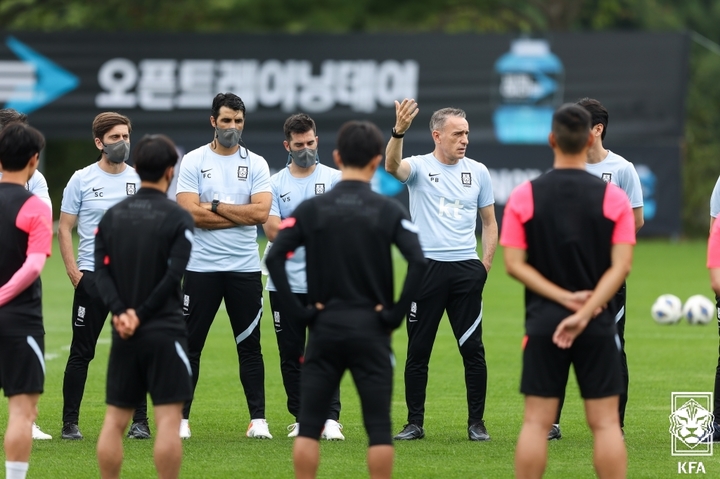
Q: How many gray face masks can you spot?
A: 3